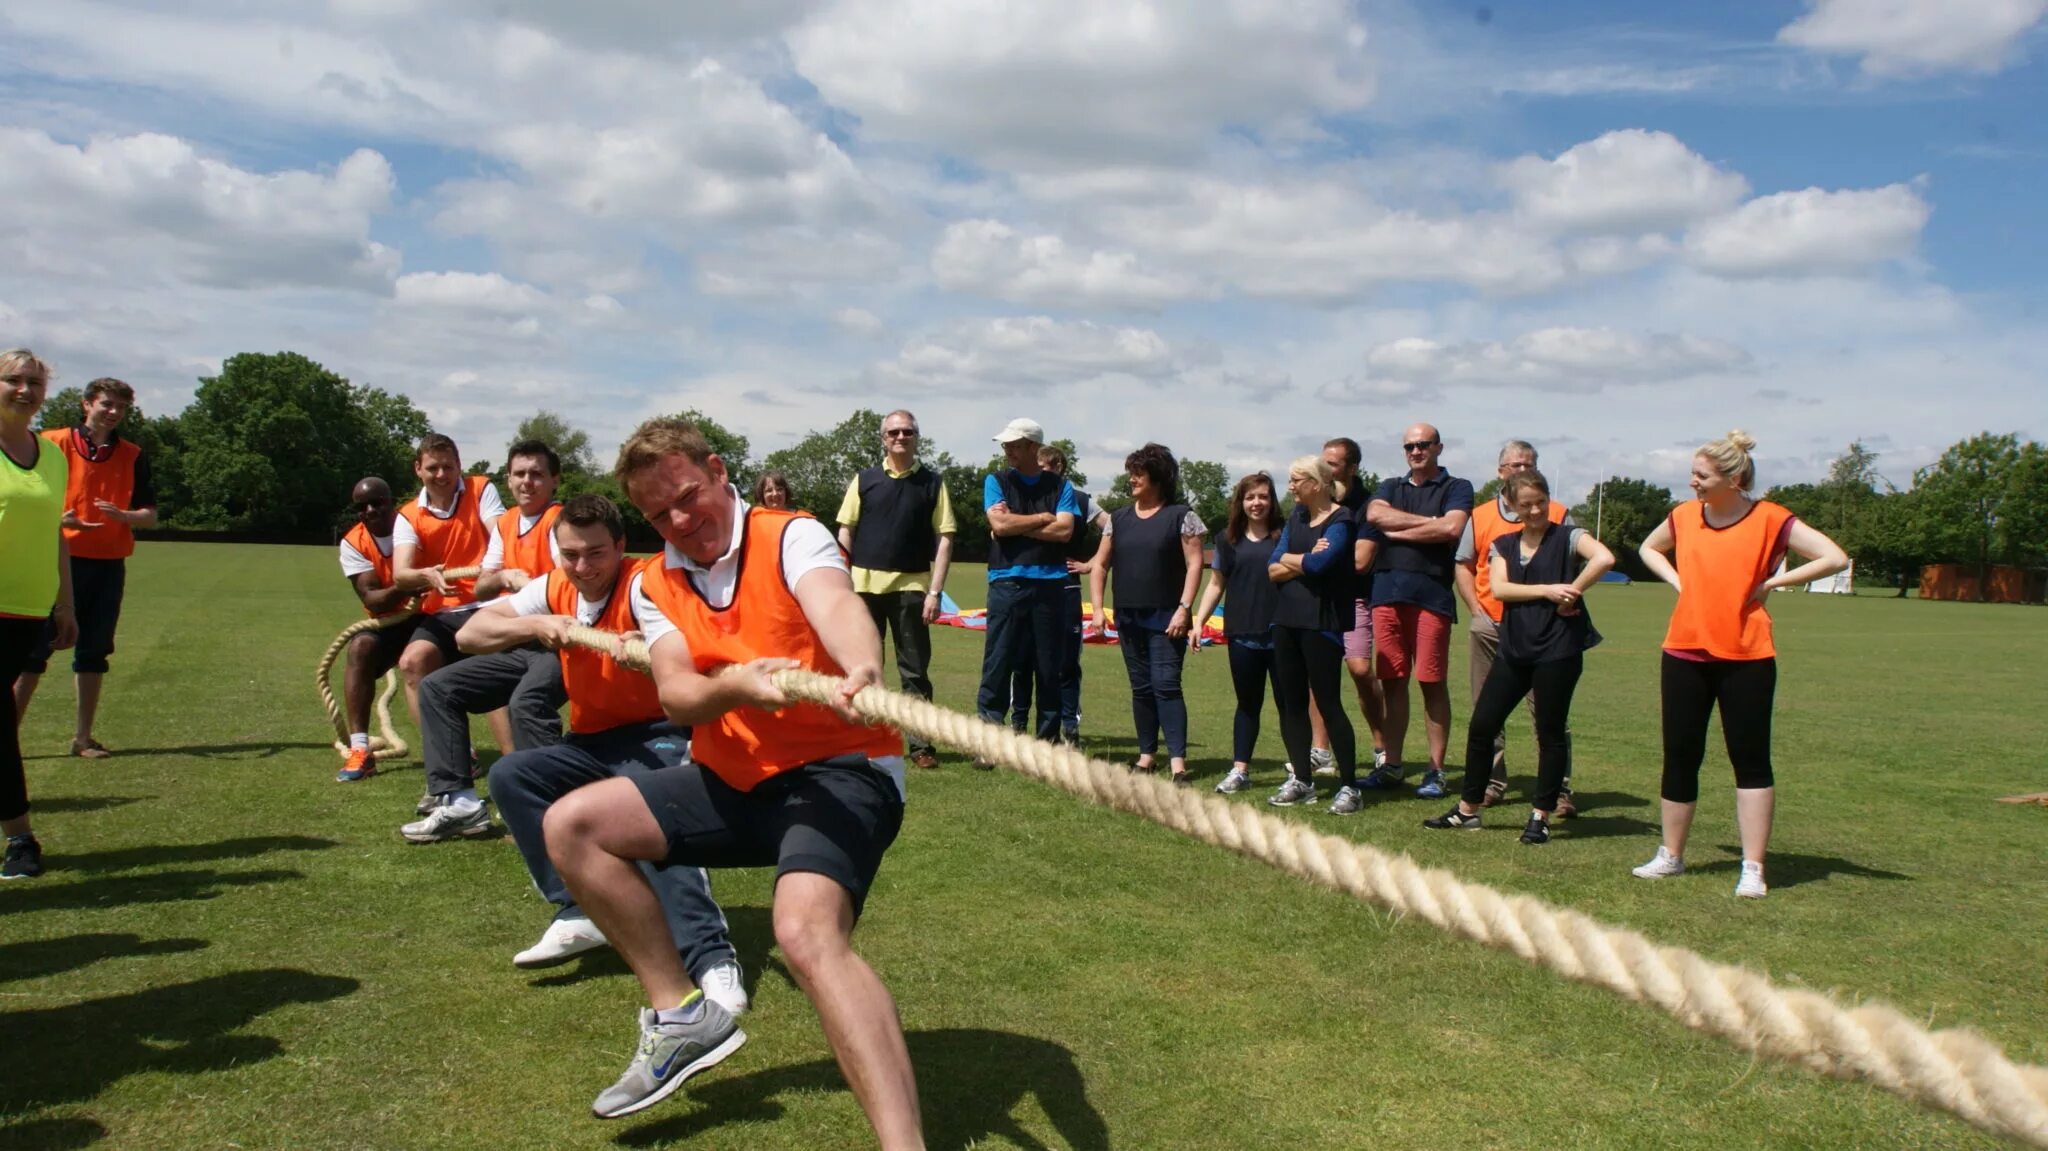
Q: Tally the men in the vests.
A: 12